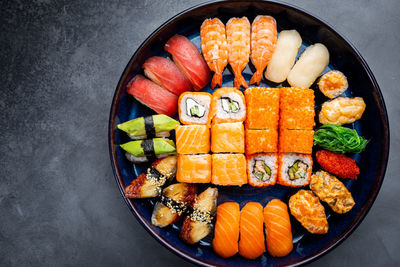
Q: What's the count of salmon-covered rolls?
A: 6